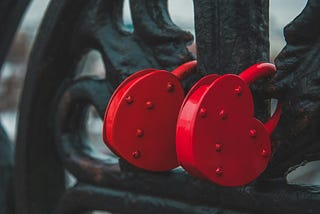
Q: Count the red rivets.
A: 12